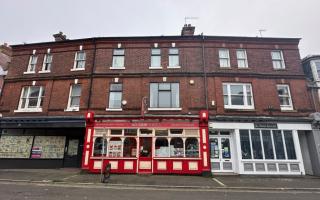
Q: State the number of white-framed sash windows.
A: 10